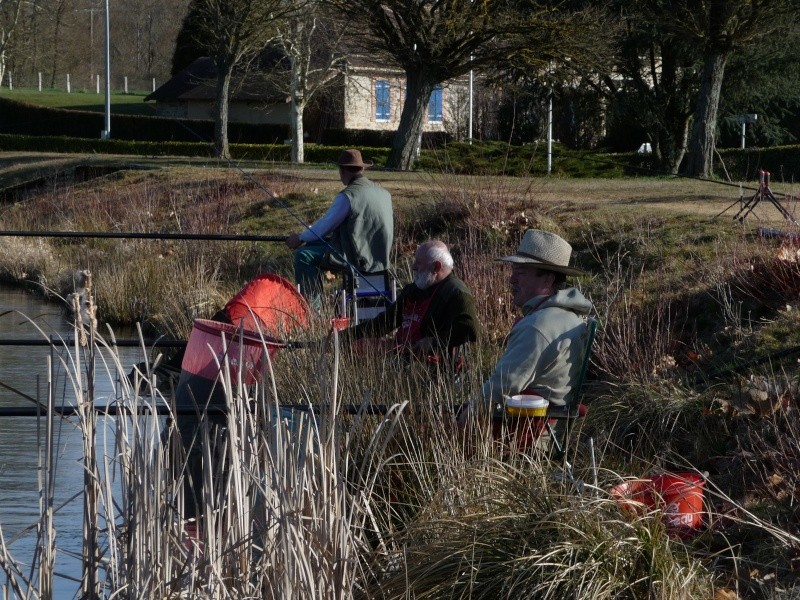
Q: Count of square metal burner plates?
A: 0